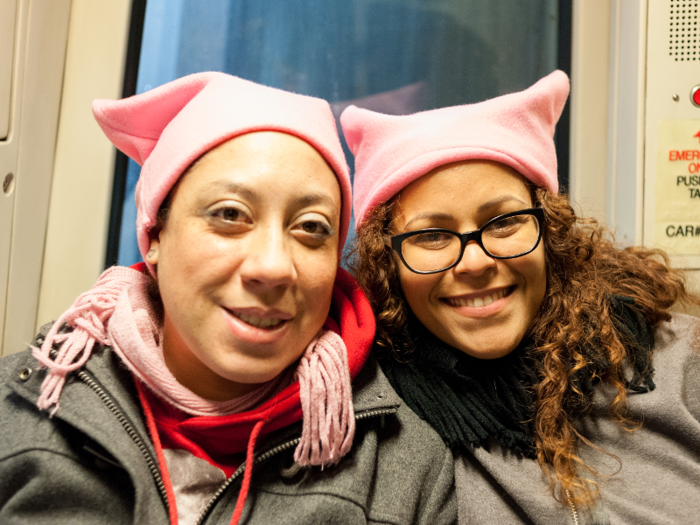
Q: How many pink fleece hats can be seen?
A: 2